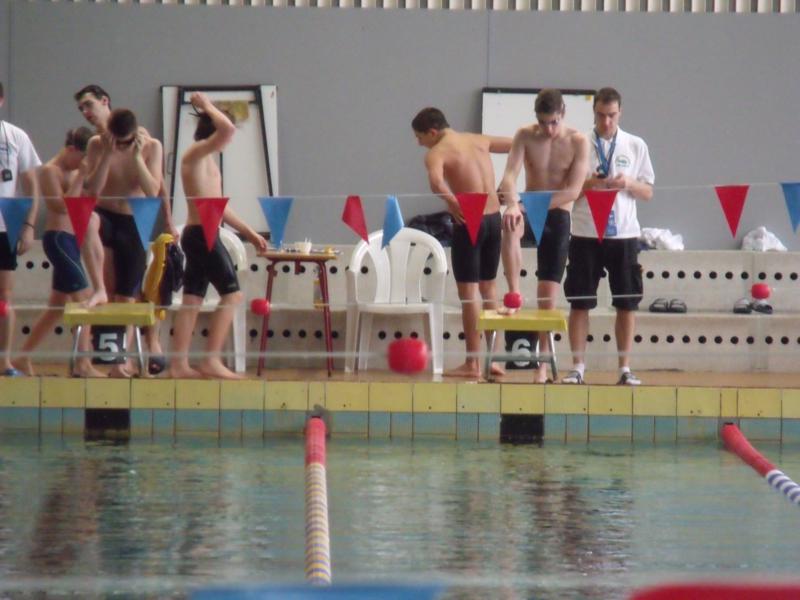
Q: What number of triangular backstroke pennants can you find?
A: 12